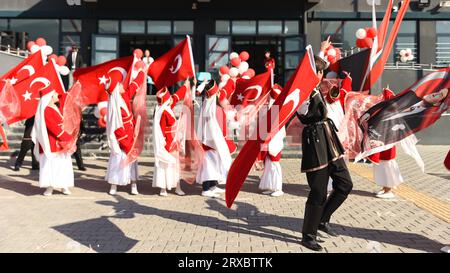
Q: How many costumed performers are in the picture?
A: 8